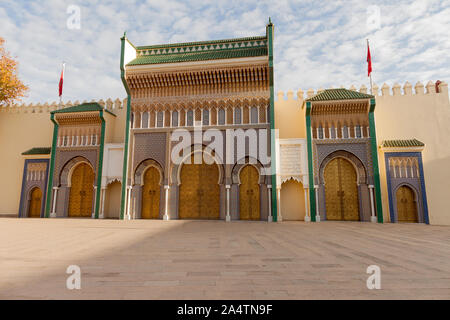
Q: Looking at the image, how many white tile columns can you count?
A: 11